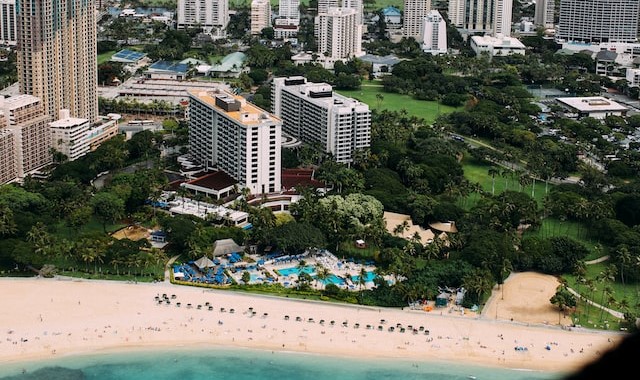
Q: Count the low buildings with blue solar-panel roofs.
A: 2